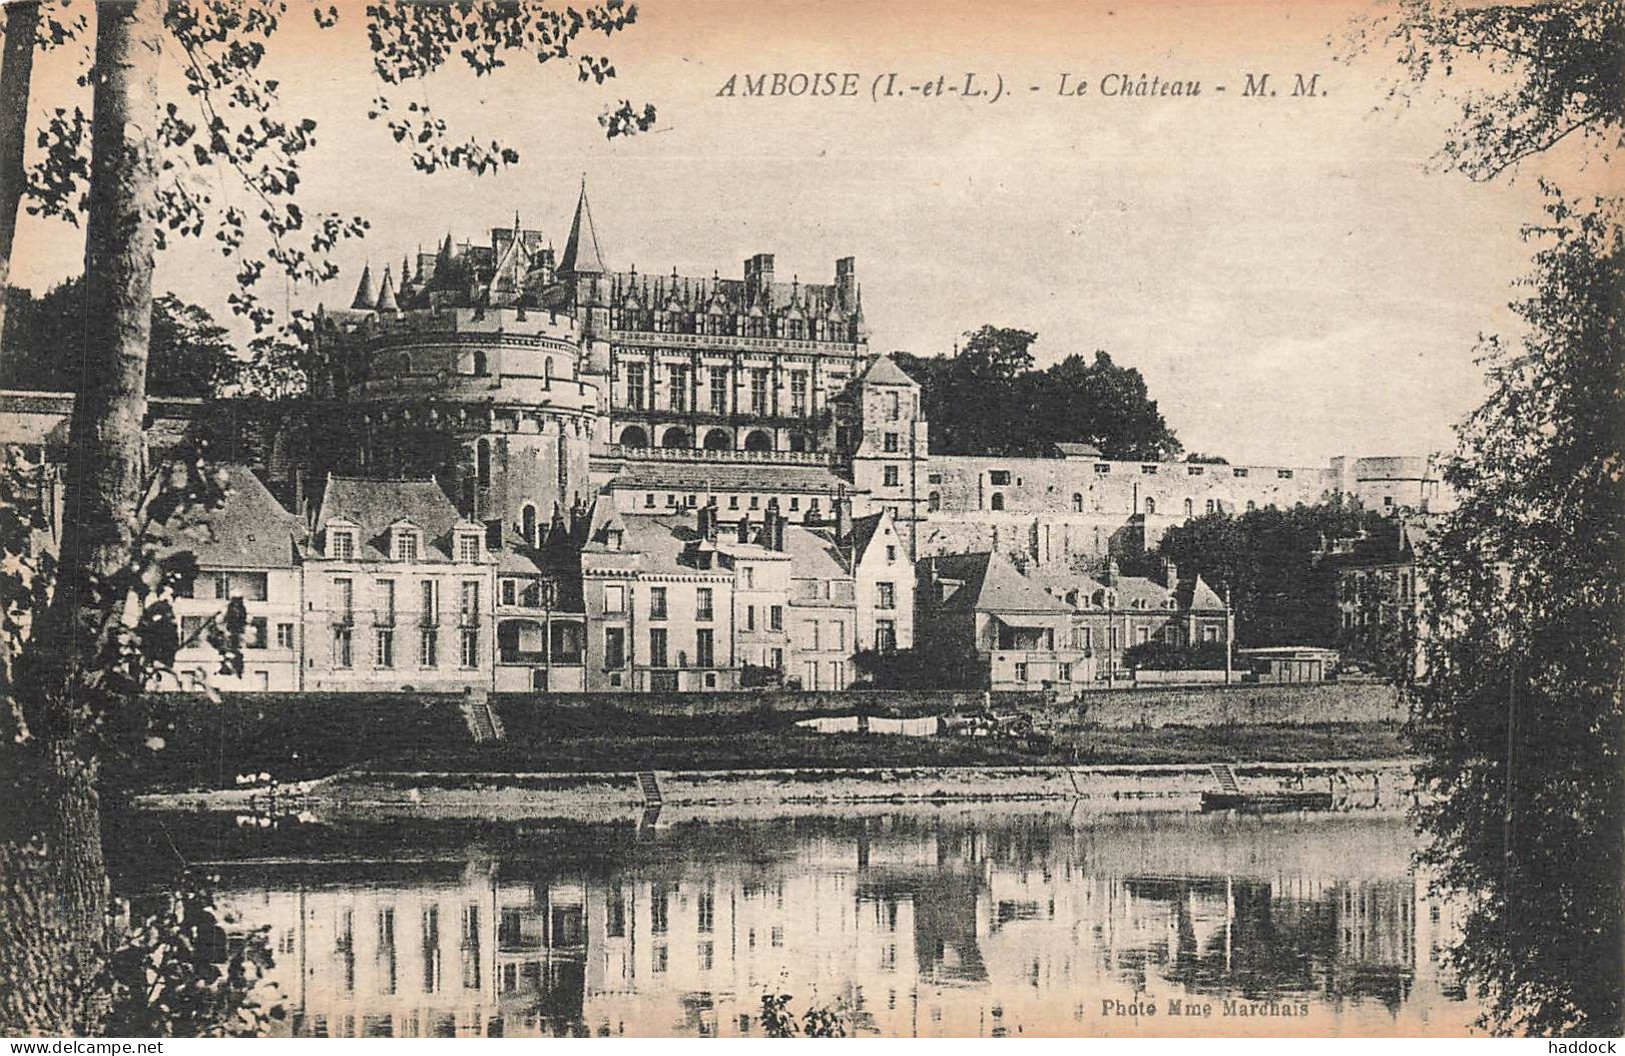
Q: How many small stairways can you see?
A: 3